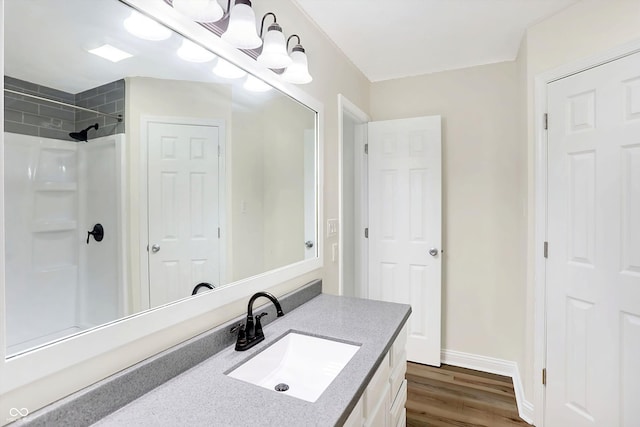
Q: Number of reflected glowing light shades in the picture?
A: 4